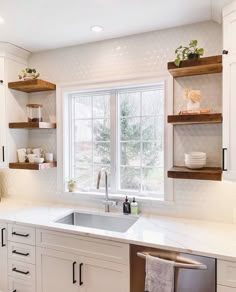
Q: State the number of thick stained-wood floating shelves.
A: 6